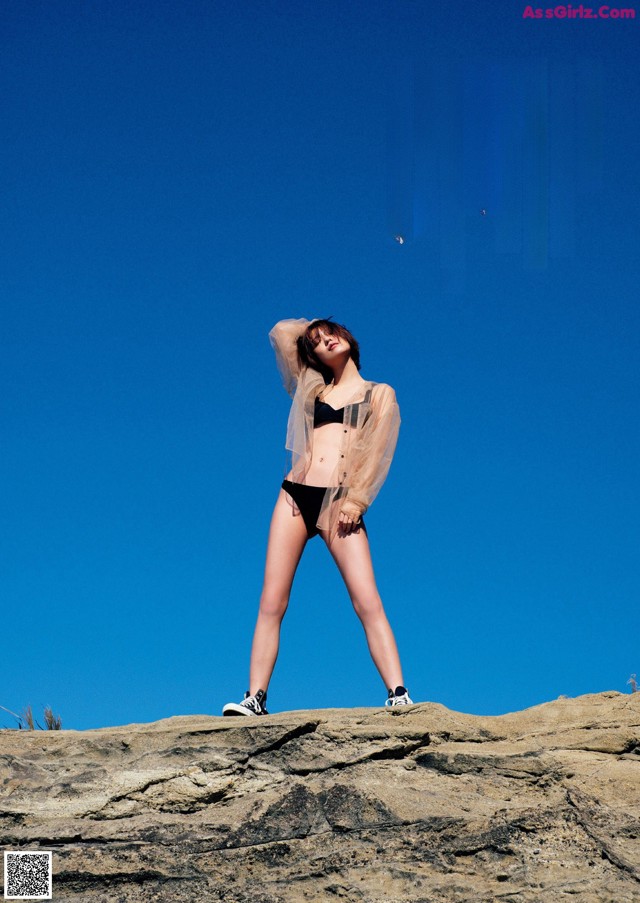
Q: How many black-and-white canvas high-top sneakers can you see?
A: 2